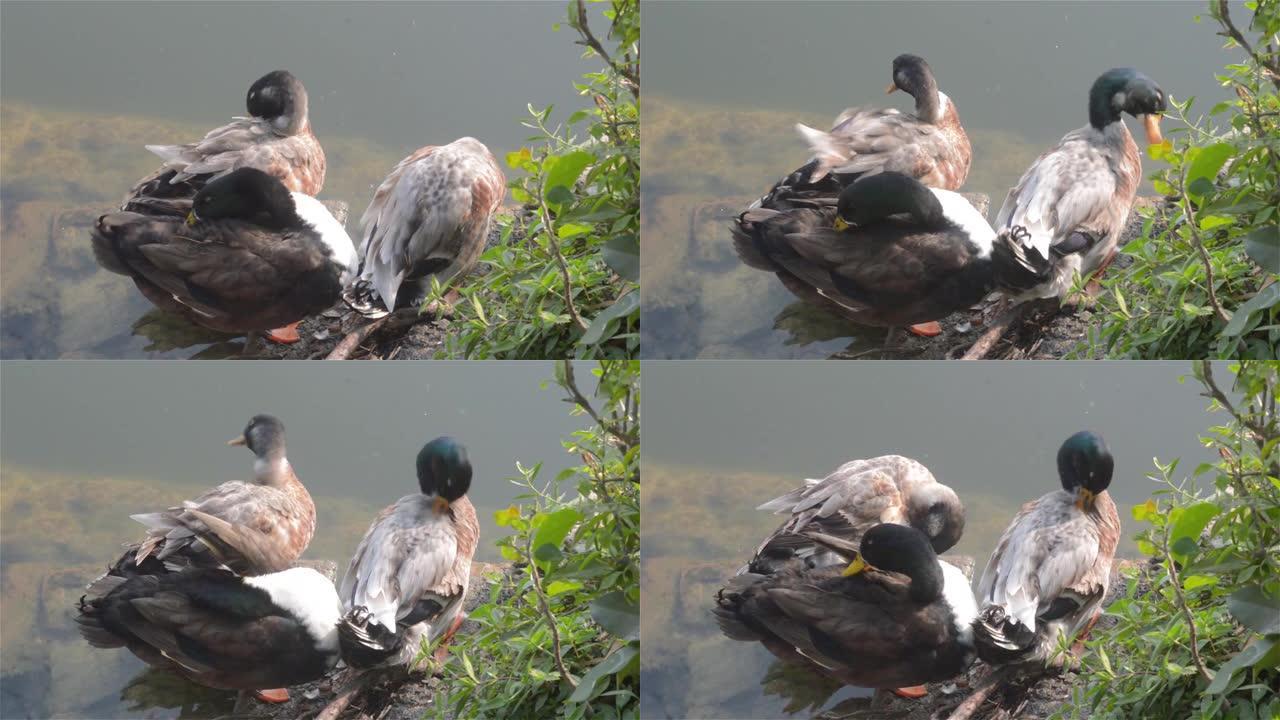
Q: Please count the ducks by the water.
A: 3